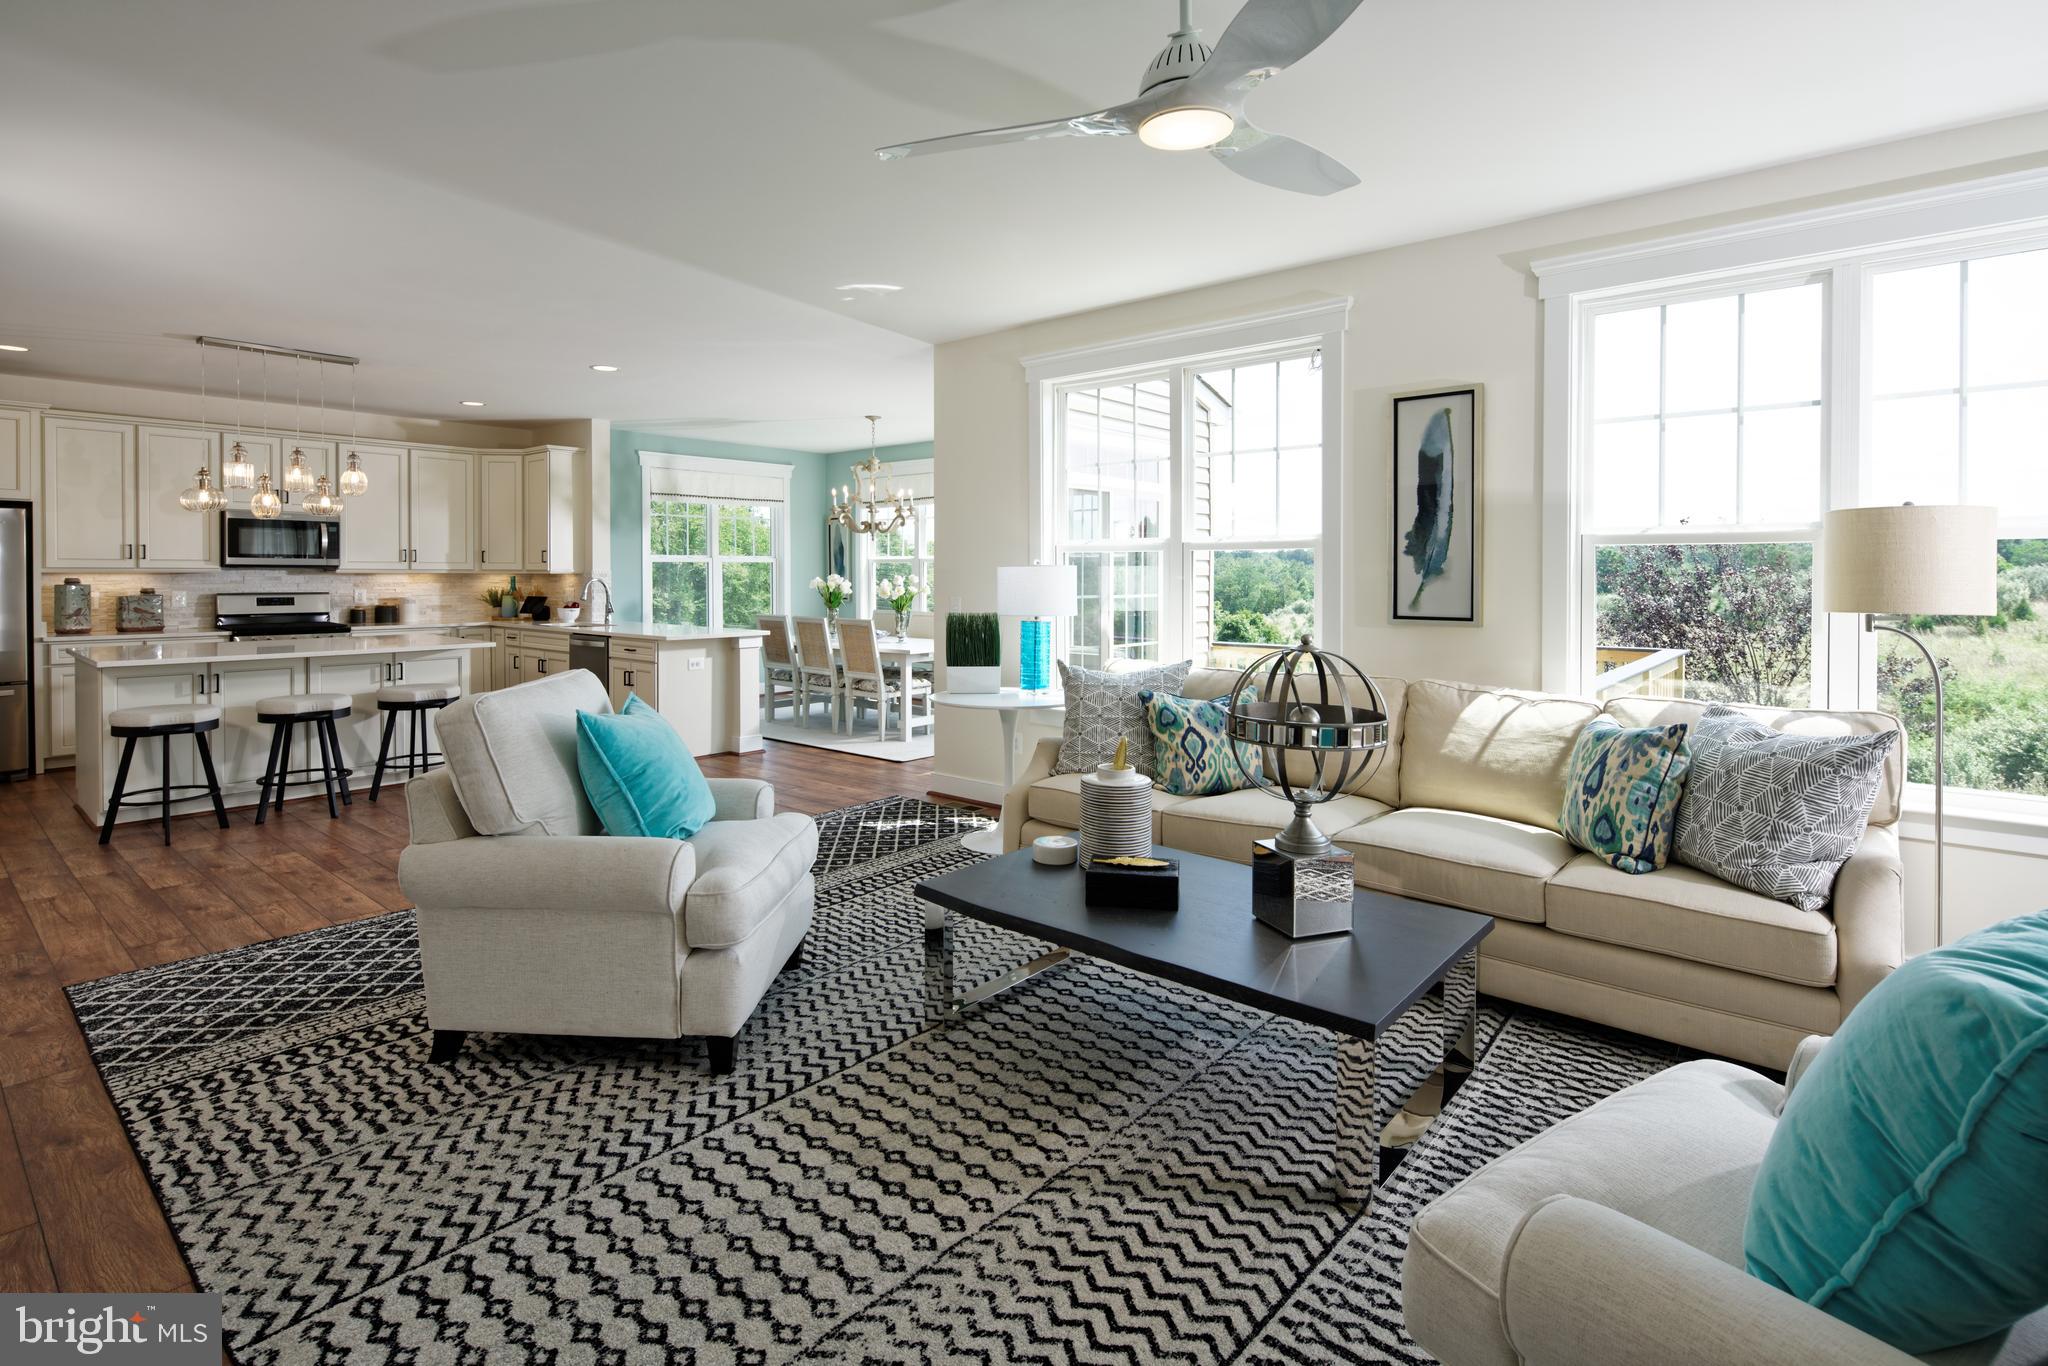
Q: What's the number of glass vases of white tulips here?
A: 2